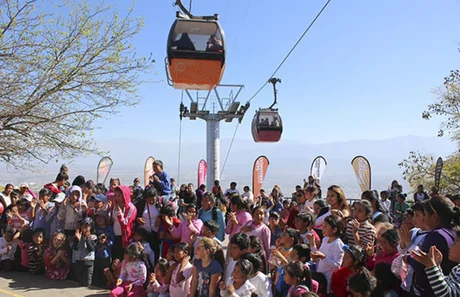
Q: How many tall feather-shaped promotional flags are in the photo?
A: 7